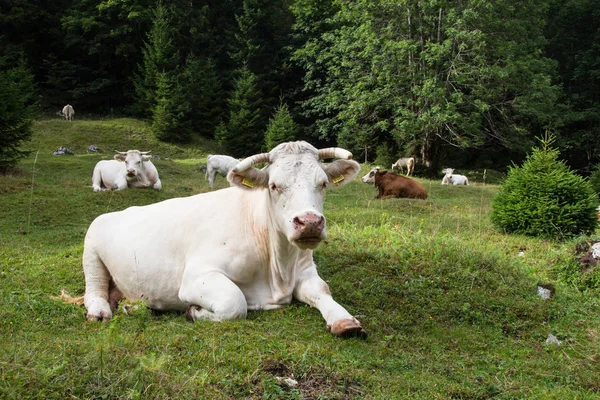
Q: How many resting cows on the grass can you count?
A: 4